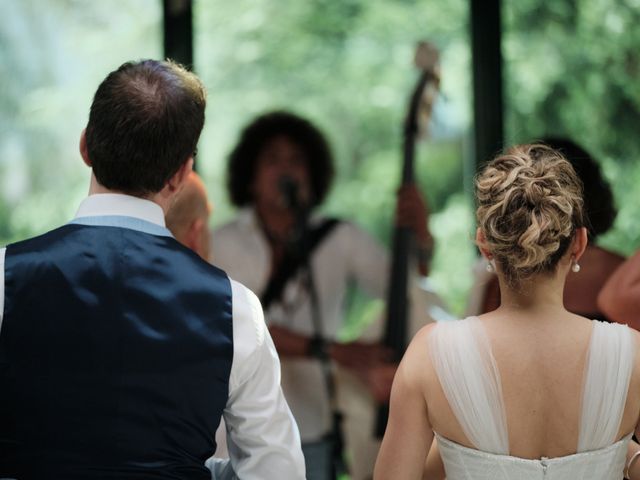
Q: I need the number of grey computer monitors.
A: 0